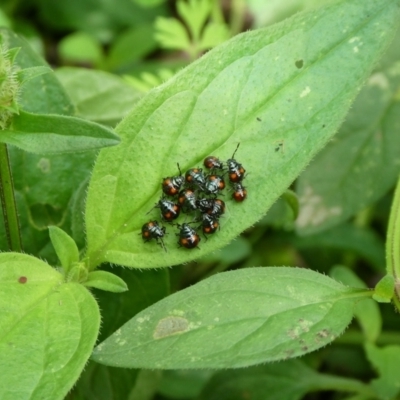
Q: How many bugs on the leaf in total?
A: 13